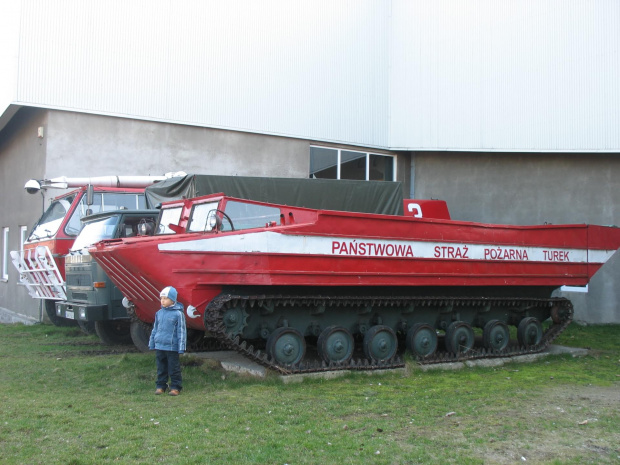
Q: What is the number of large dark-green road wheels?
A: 7